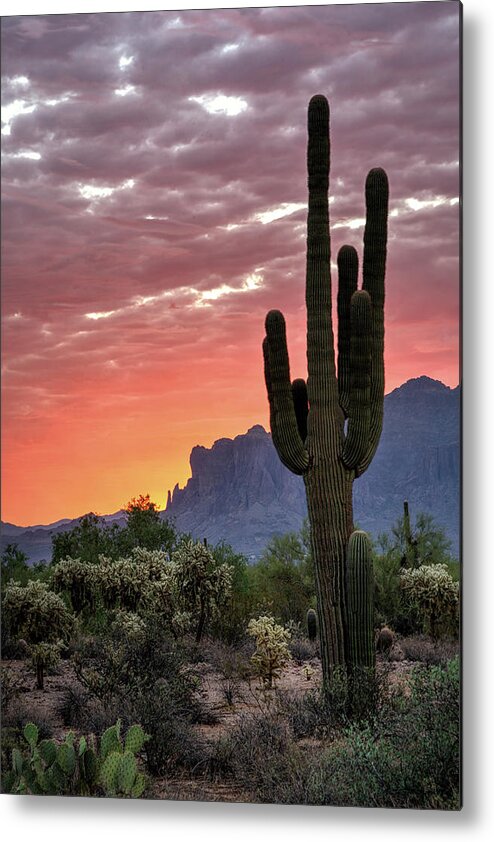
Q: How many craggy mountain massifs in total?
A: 1